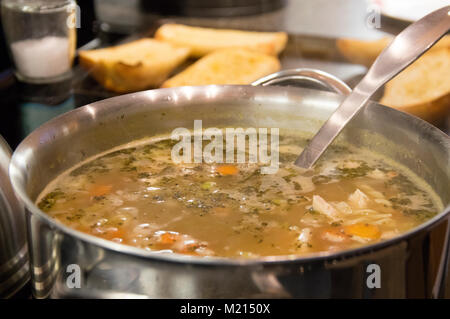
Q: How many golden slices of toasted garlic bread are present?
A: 5